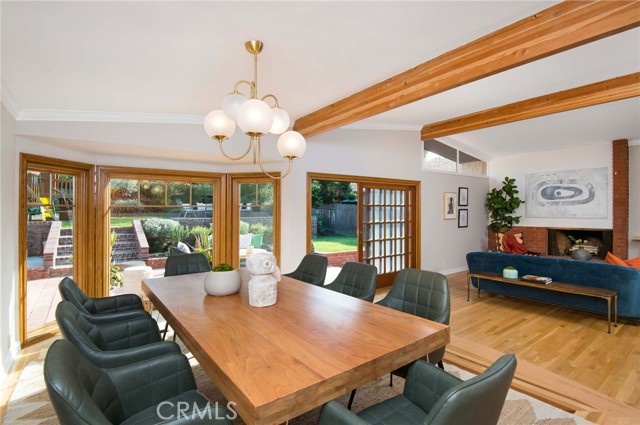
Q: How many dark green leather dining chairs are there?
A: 8